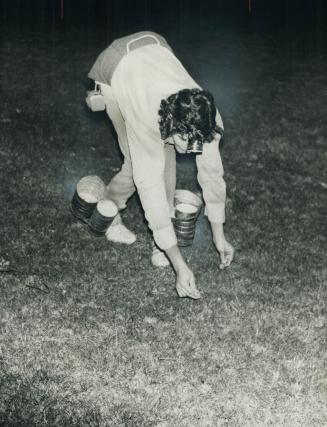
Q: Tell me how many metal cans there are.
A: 4